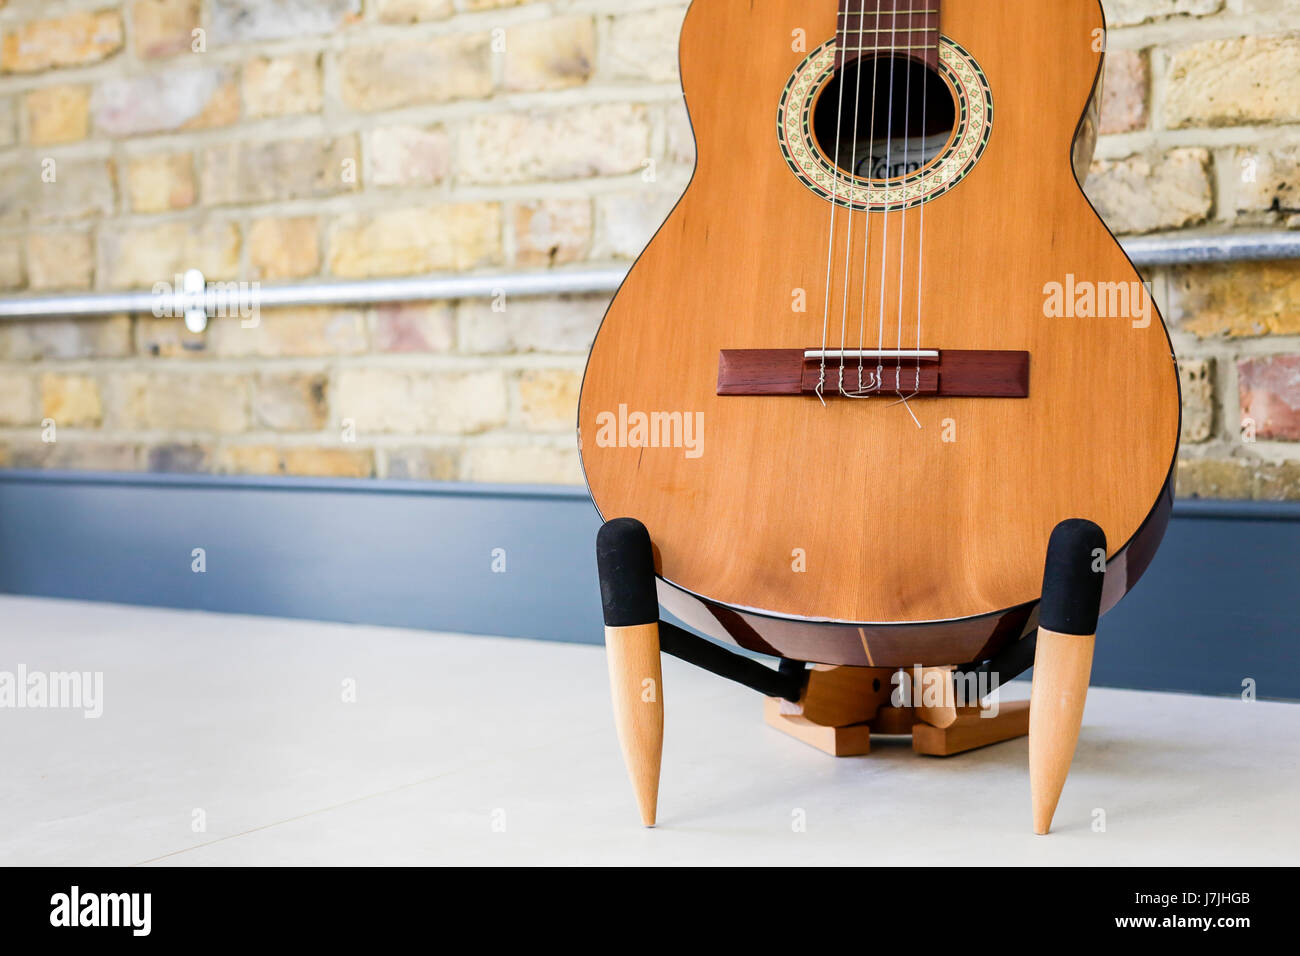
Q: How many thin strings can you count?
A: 6